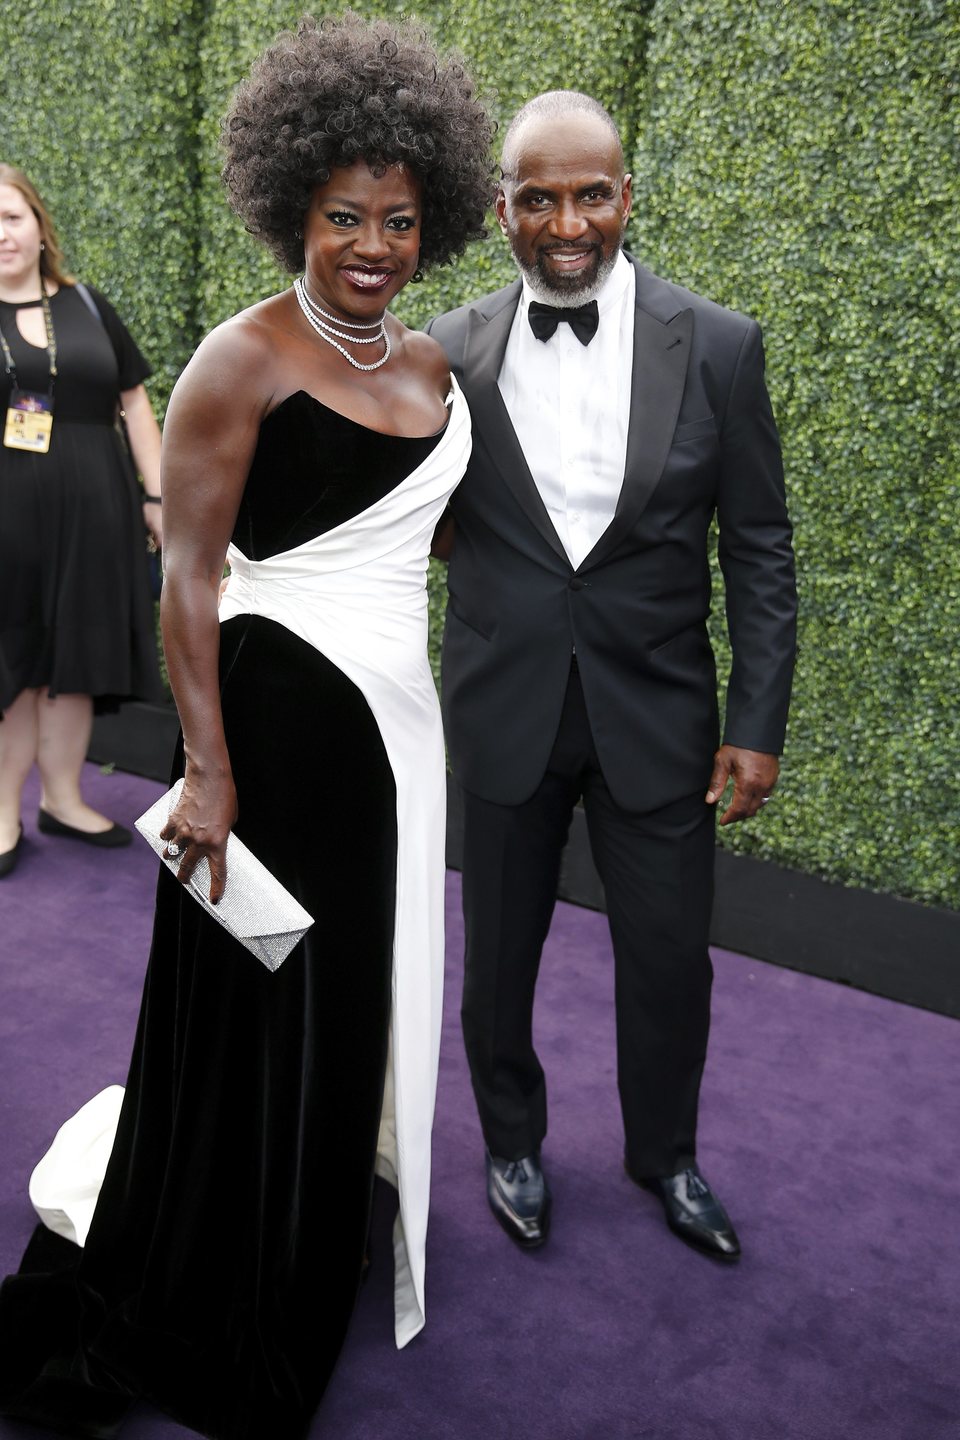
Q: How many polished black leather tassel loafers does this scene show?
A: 2